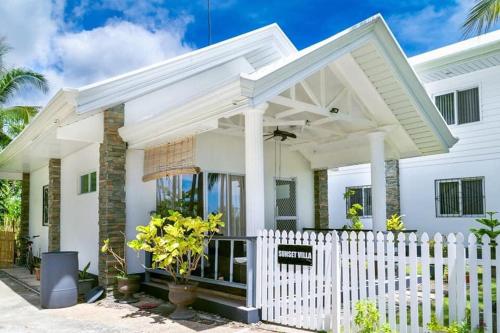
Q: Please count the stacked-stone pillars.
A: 5